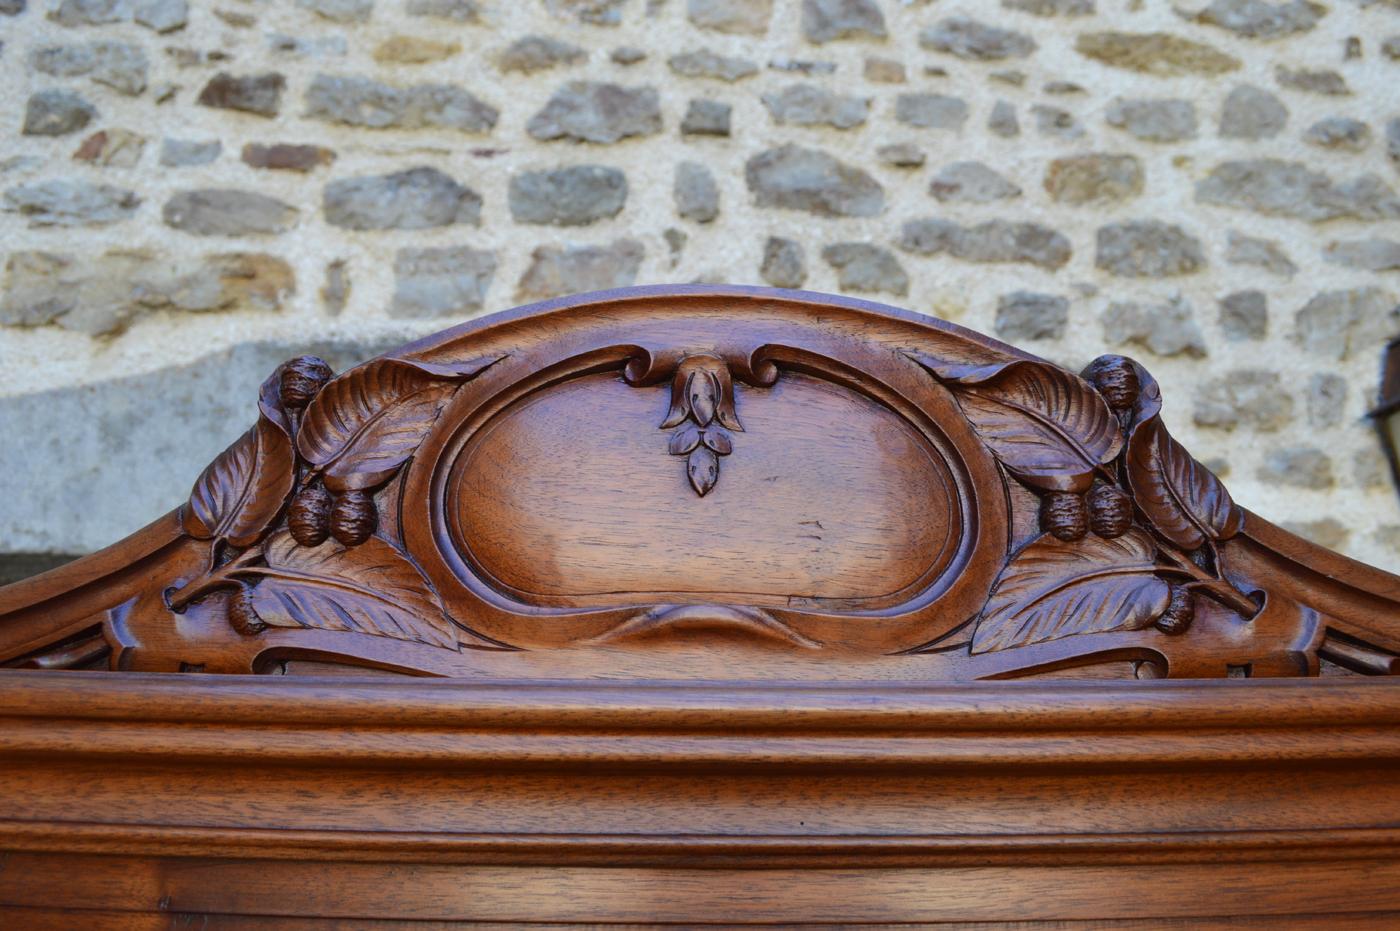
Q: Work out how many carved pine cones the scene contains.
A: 8